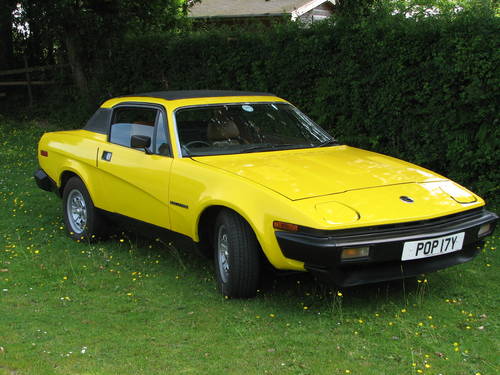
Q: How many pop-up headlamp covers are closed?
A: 2